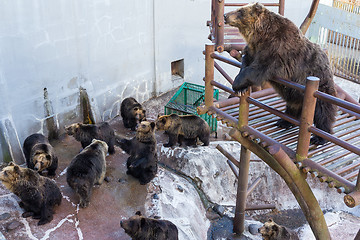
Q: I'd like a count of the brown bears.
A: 10